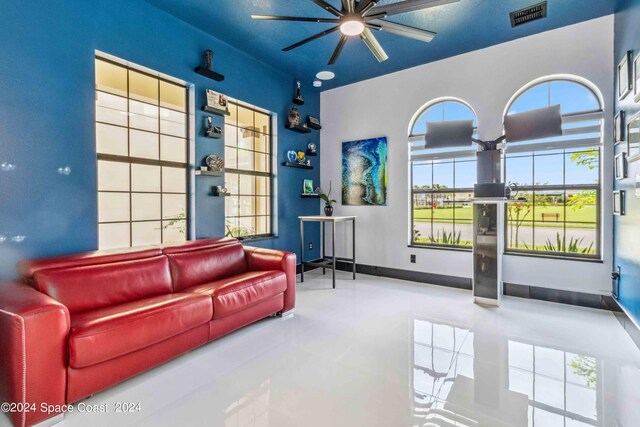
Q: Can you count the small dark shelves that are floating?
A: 11